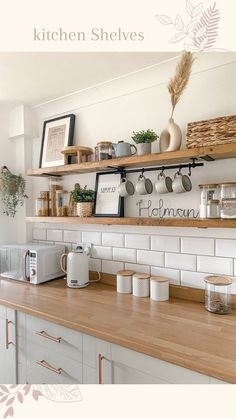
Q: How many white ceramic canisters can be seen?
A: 3